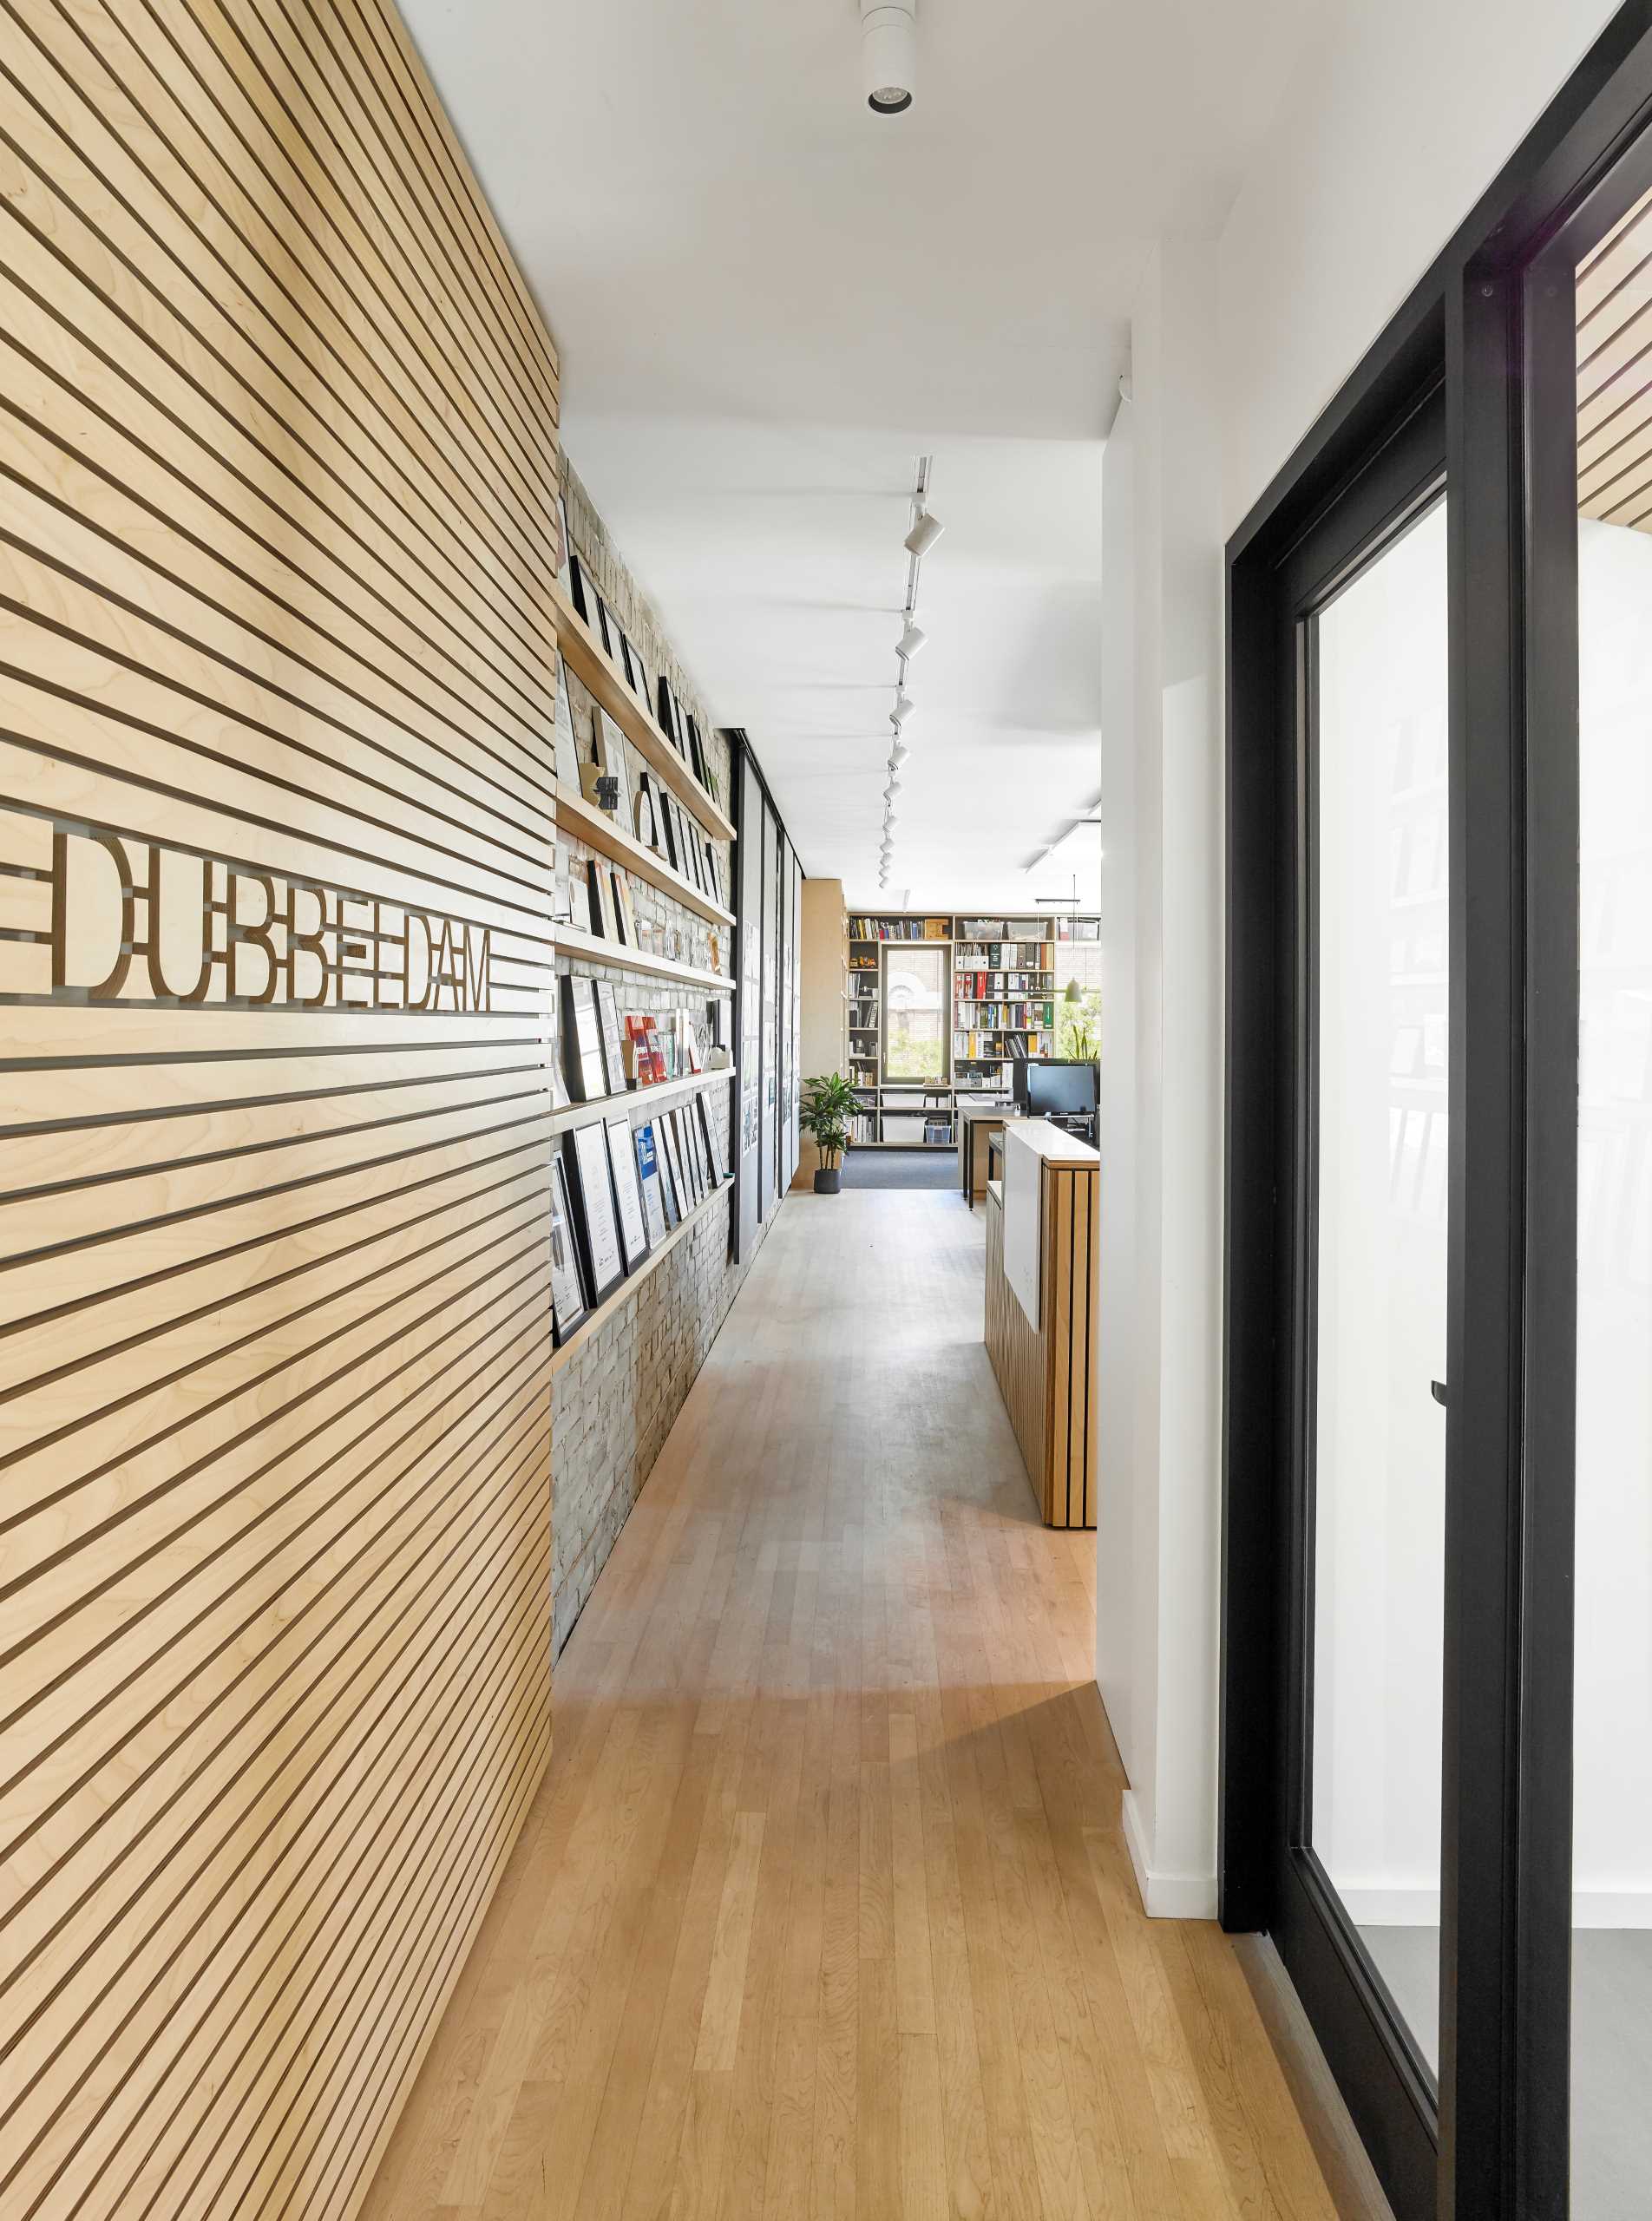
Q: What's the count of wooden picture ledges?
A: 5